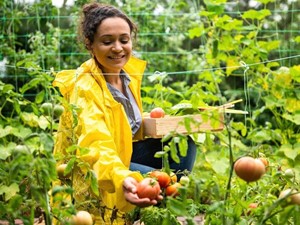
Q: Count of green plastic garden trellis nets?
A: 1